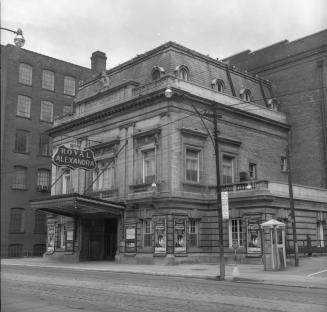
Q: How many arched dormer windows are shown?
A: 5